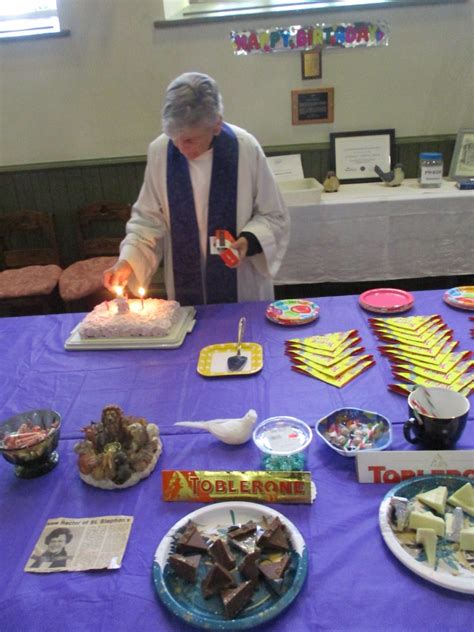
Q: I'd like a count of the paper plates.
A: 6